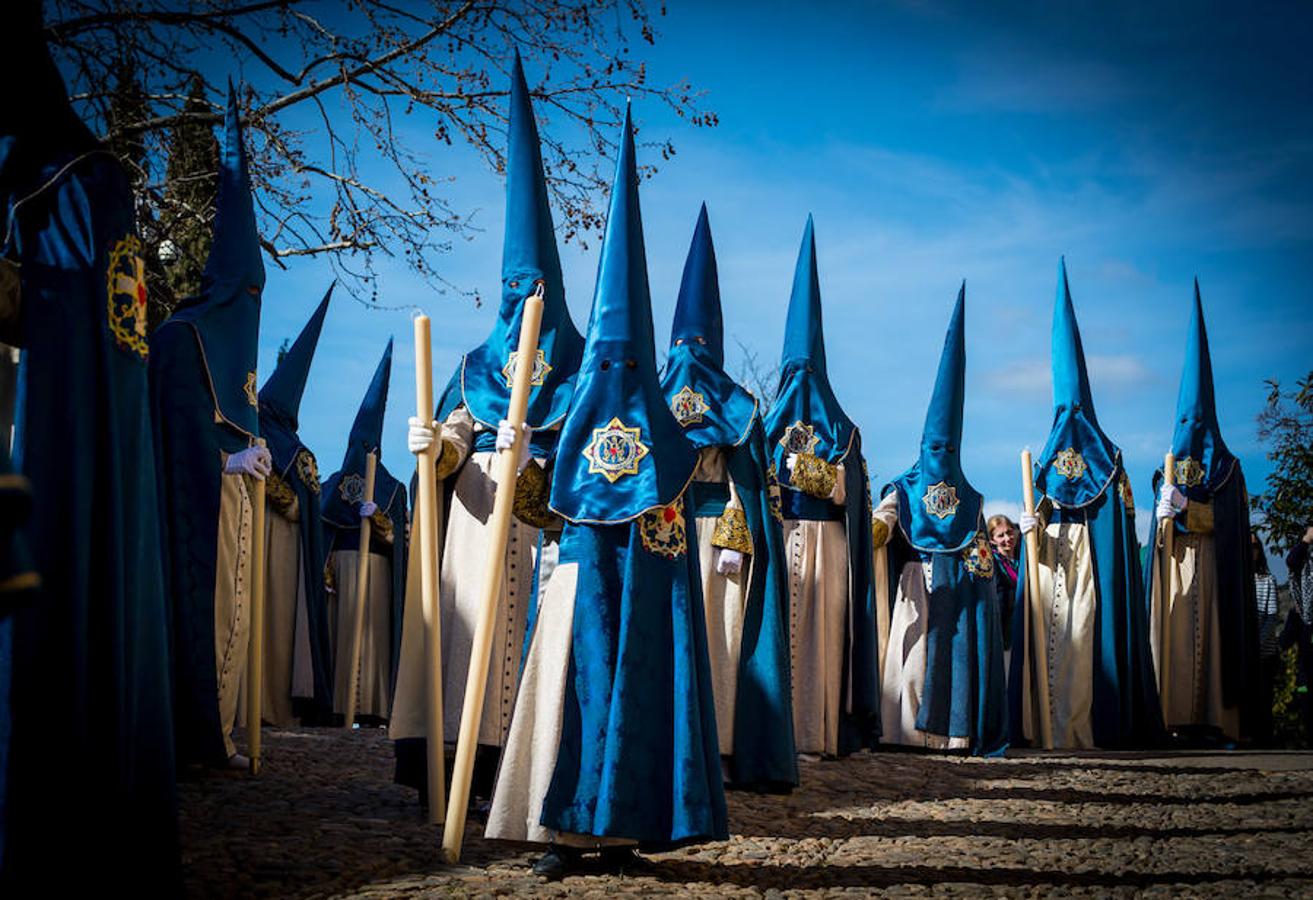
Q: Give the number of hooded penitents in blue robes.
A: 11